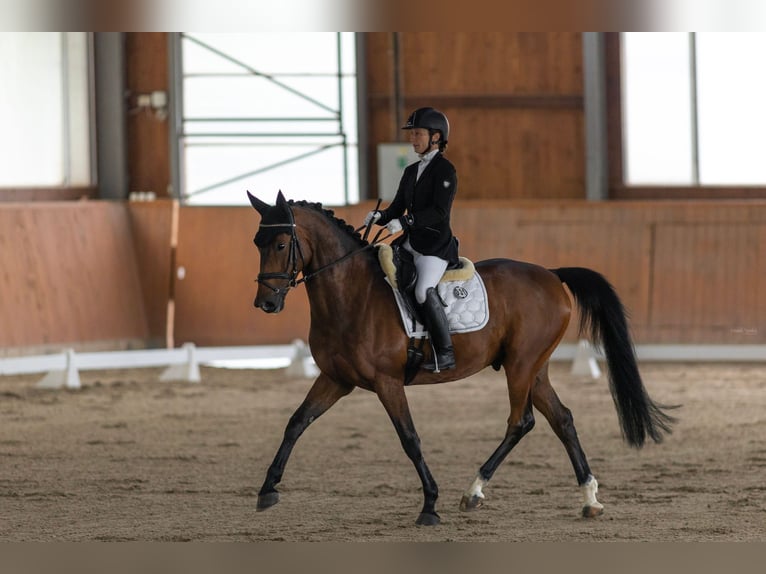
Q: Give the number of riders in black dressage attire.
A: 1